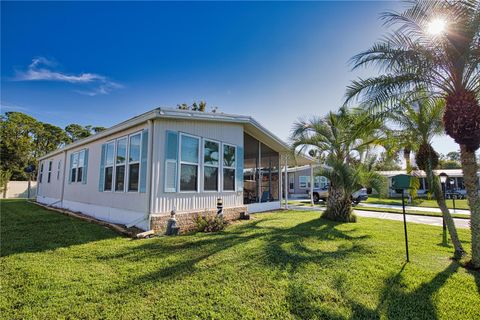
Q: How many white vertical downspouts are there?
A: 2